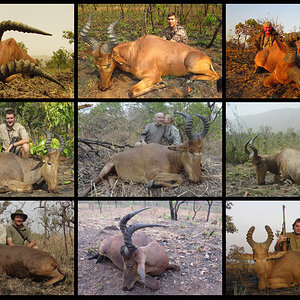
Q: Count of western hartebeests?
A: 9